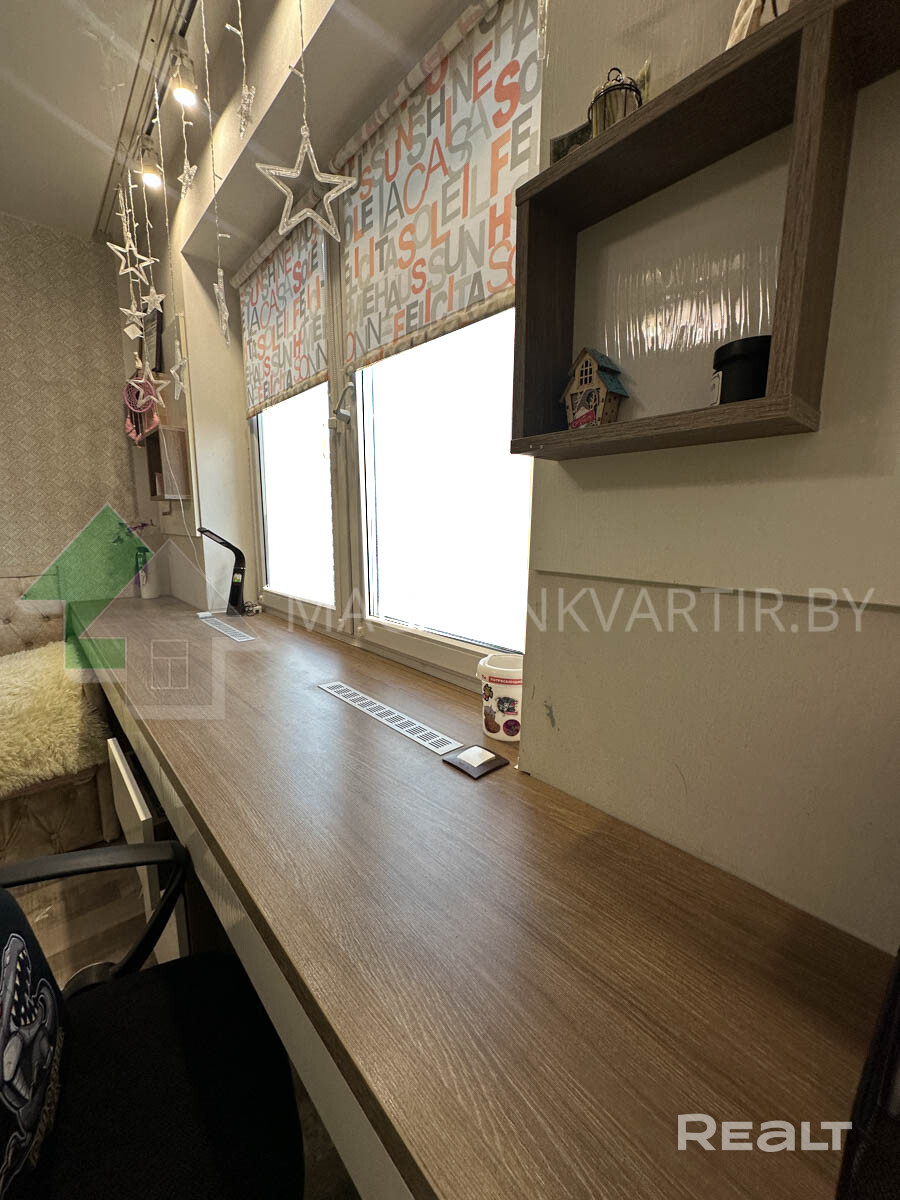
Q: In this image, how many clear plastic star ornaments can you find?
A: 9